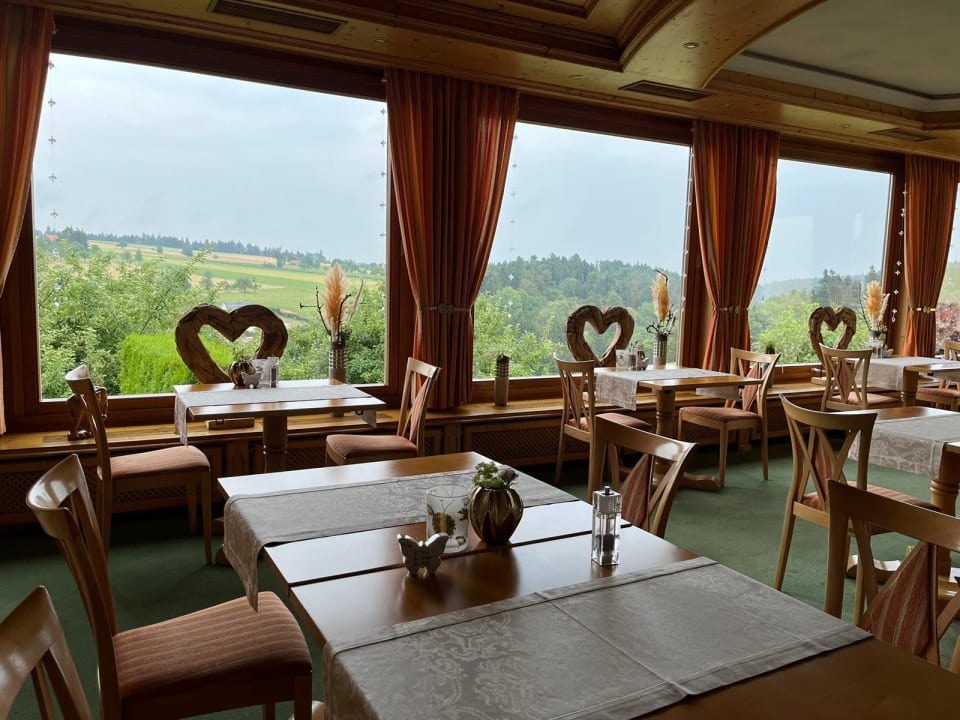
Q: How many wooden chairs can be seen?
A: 11